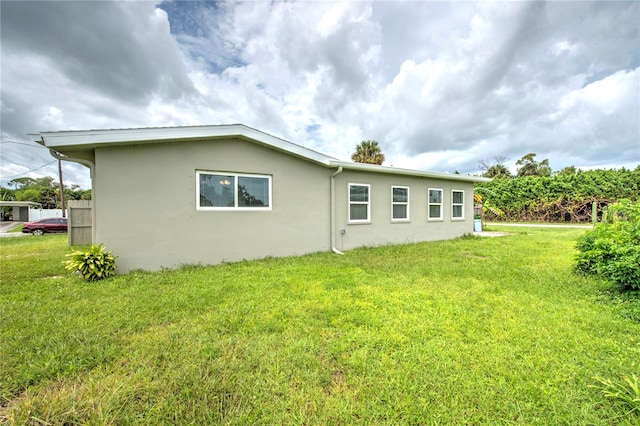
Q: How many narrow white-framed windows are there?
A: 4